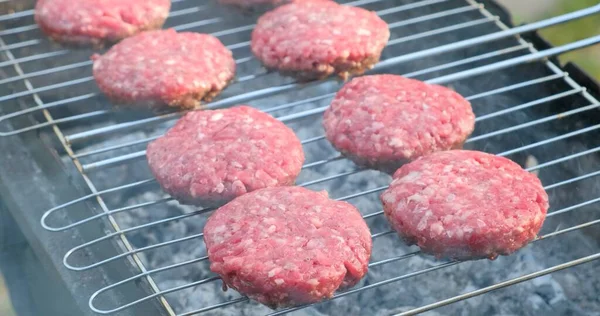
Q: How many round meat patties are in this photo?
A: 8